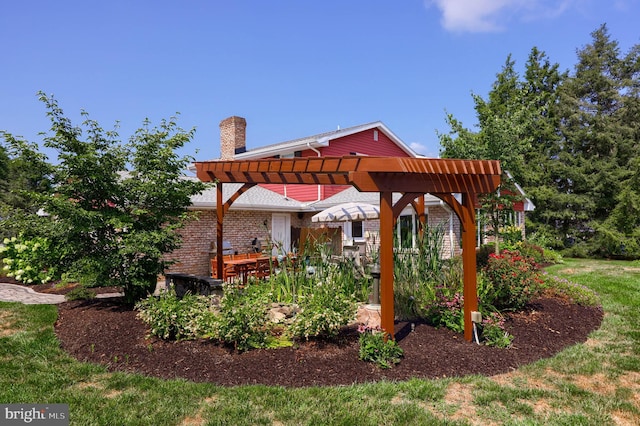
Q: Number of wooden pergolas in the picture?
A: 1